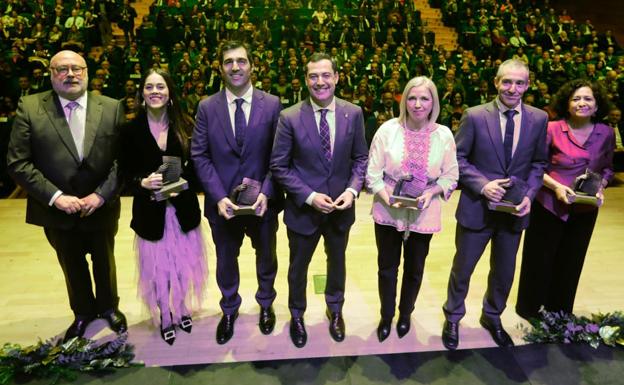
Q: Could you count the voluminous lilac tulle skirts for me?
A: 1